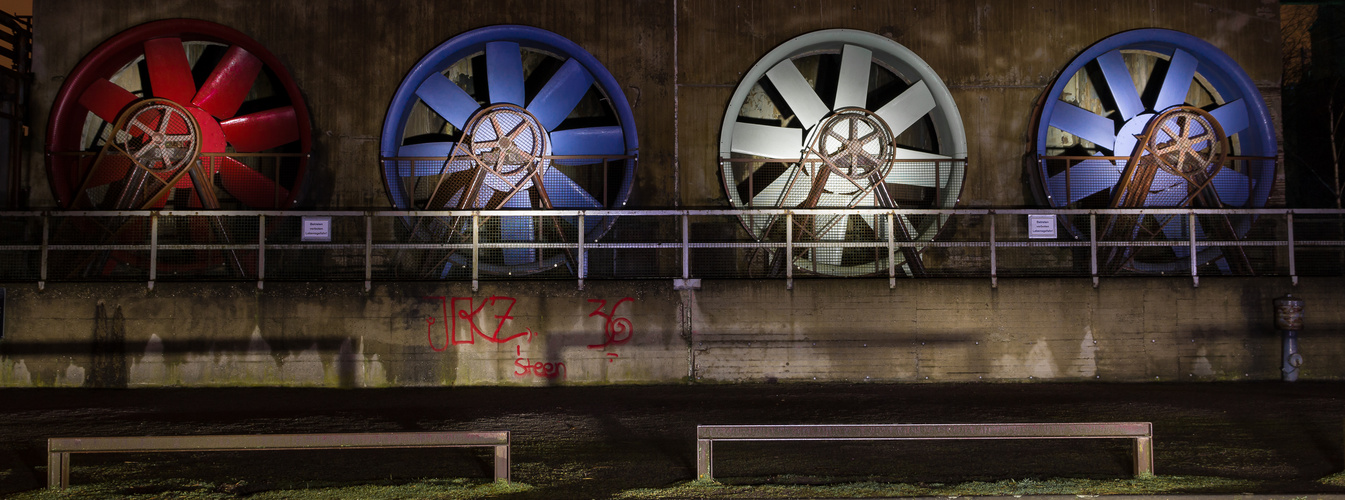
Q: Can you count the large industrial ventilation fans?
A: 4